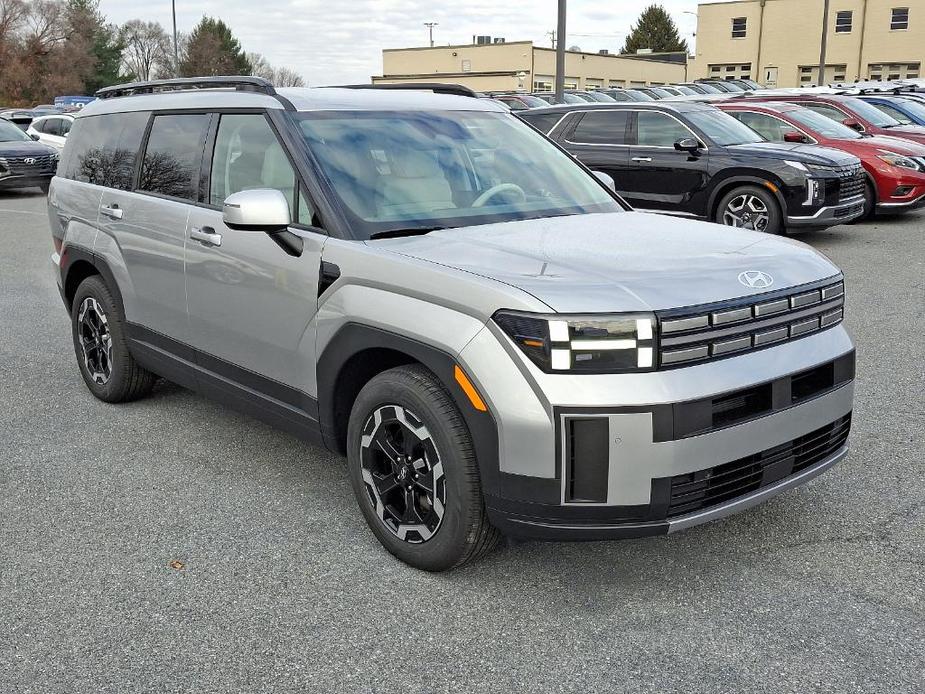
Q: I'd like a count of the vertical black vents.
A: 1